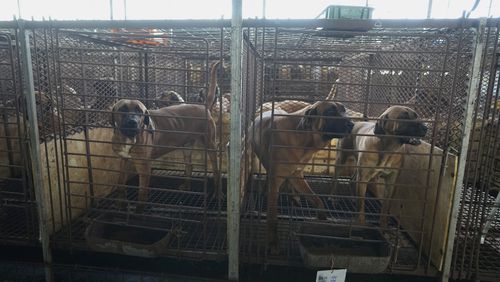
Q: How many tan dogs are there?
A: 3